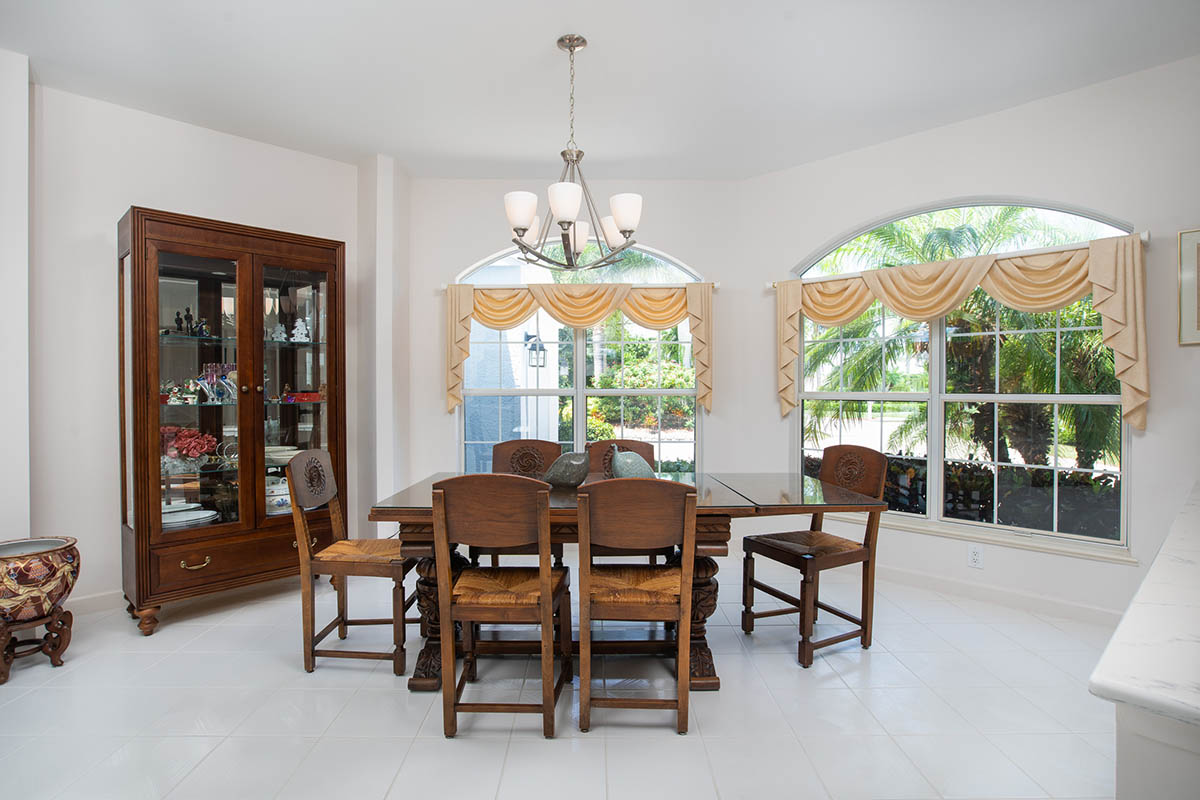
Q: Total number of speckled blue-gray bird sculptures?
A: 2